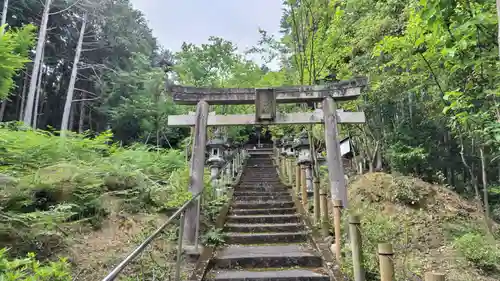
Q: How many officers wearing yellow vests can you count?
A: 0